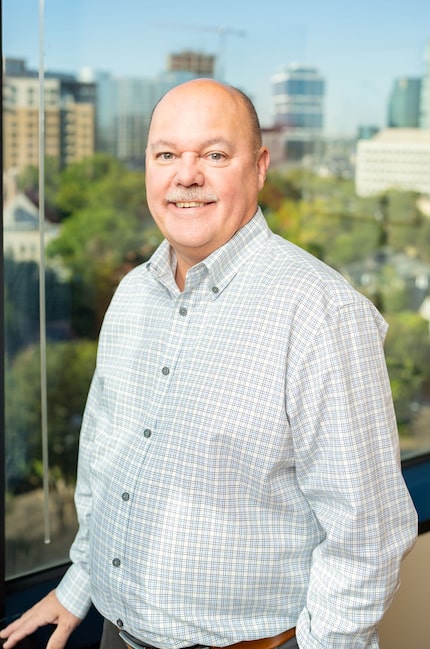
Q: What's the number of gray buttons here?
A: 7